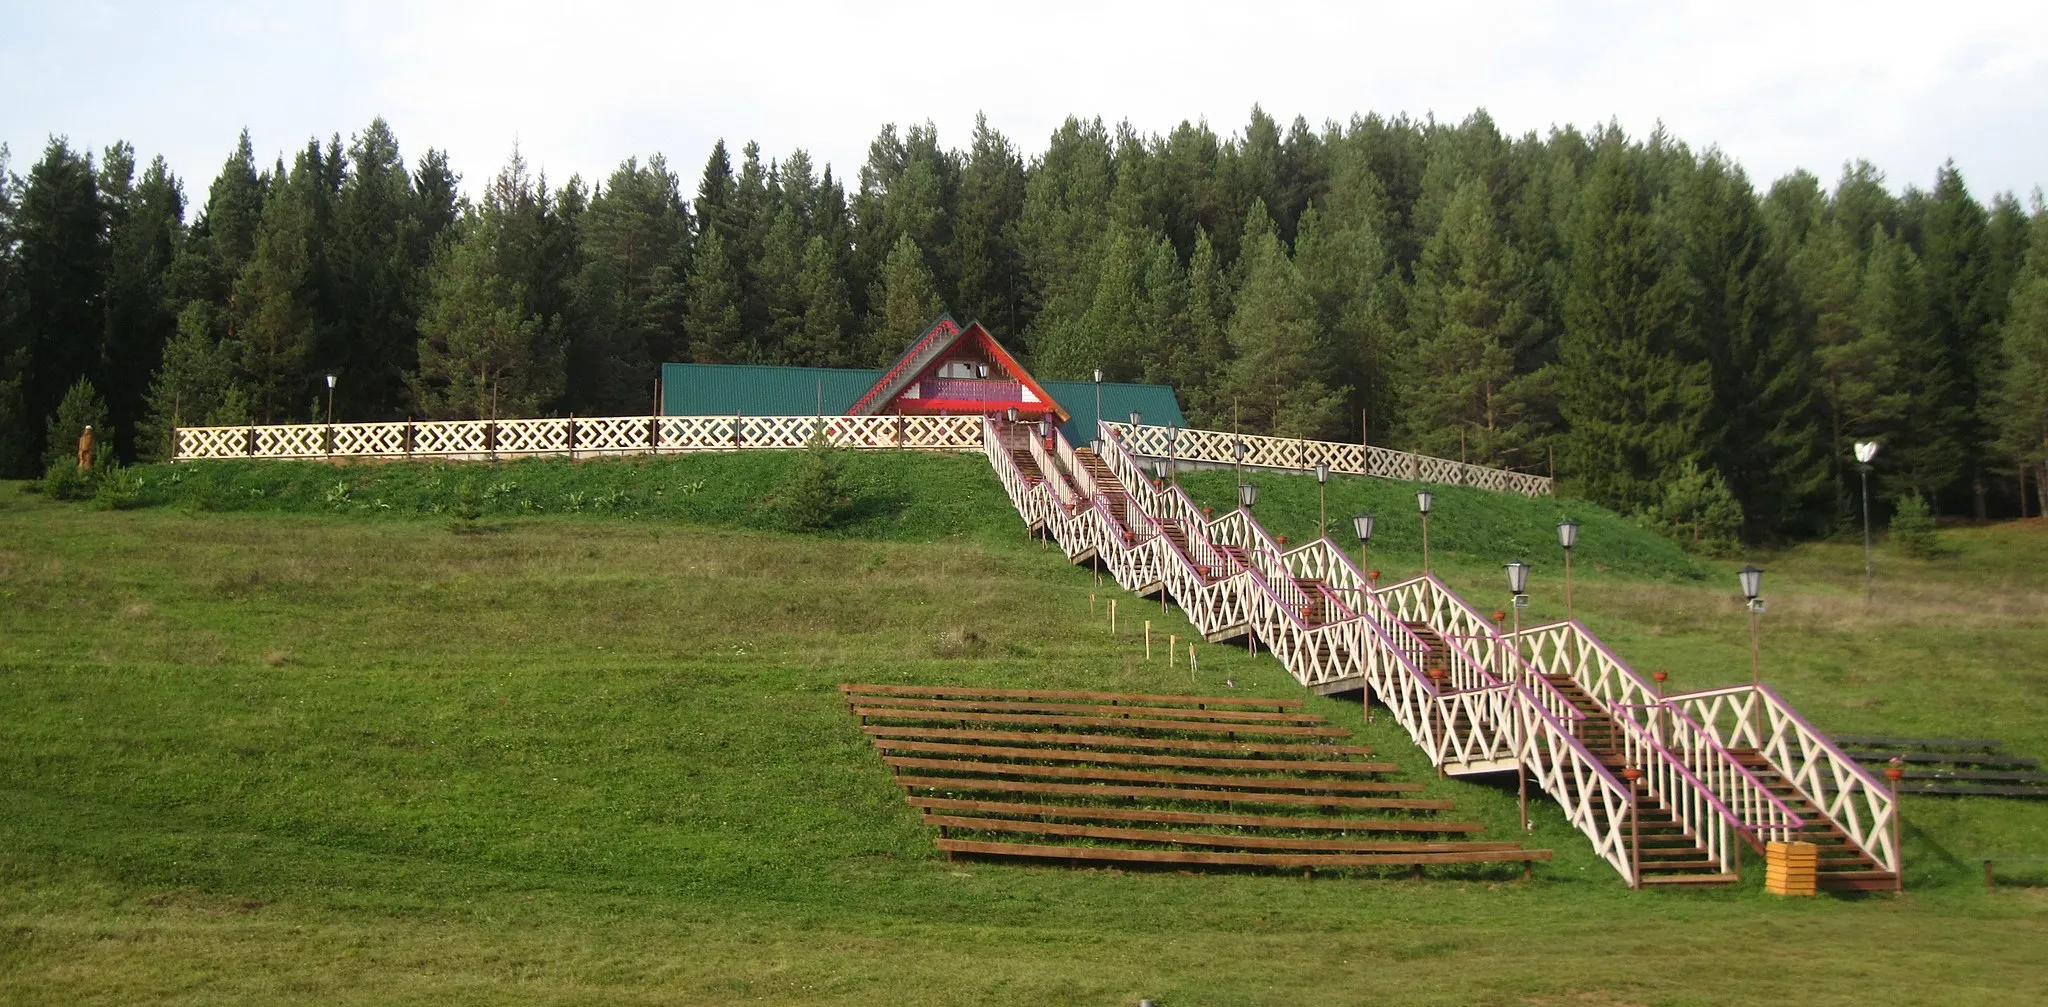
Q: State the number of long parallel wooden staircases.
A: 2